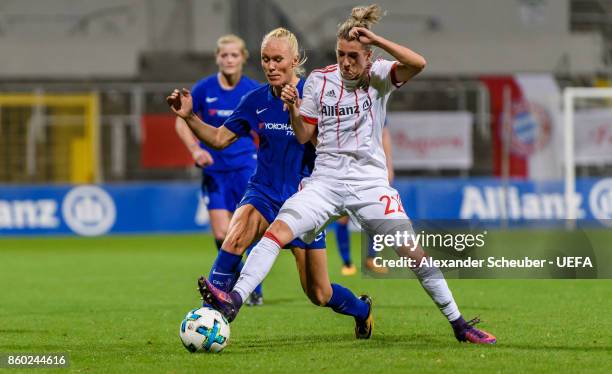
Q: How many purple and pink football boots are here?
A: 2